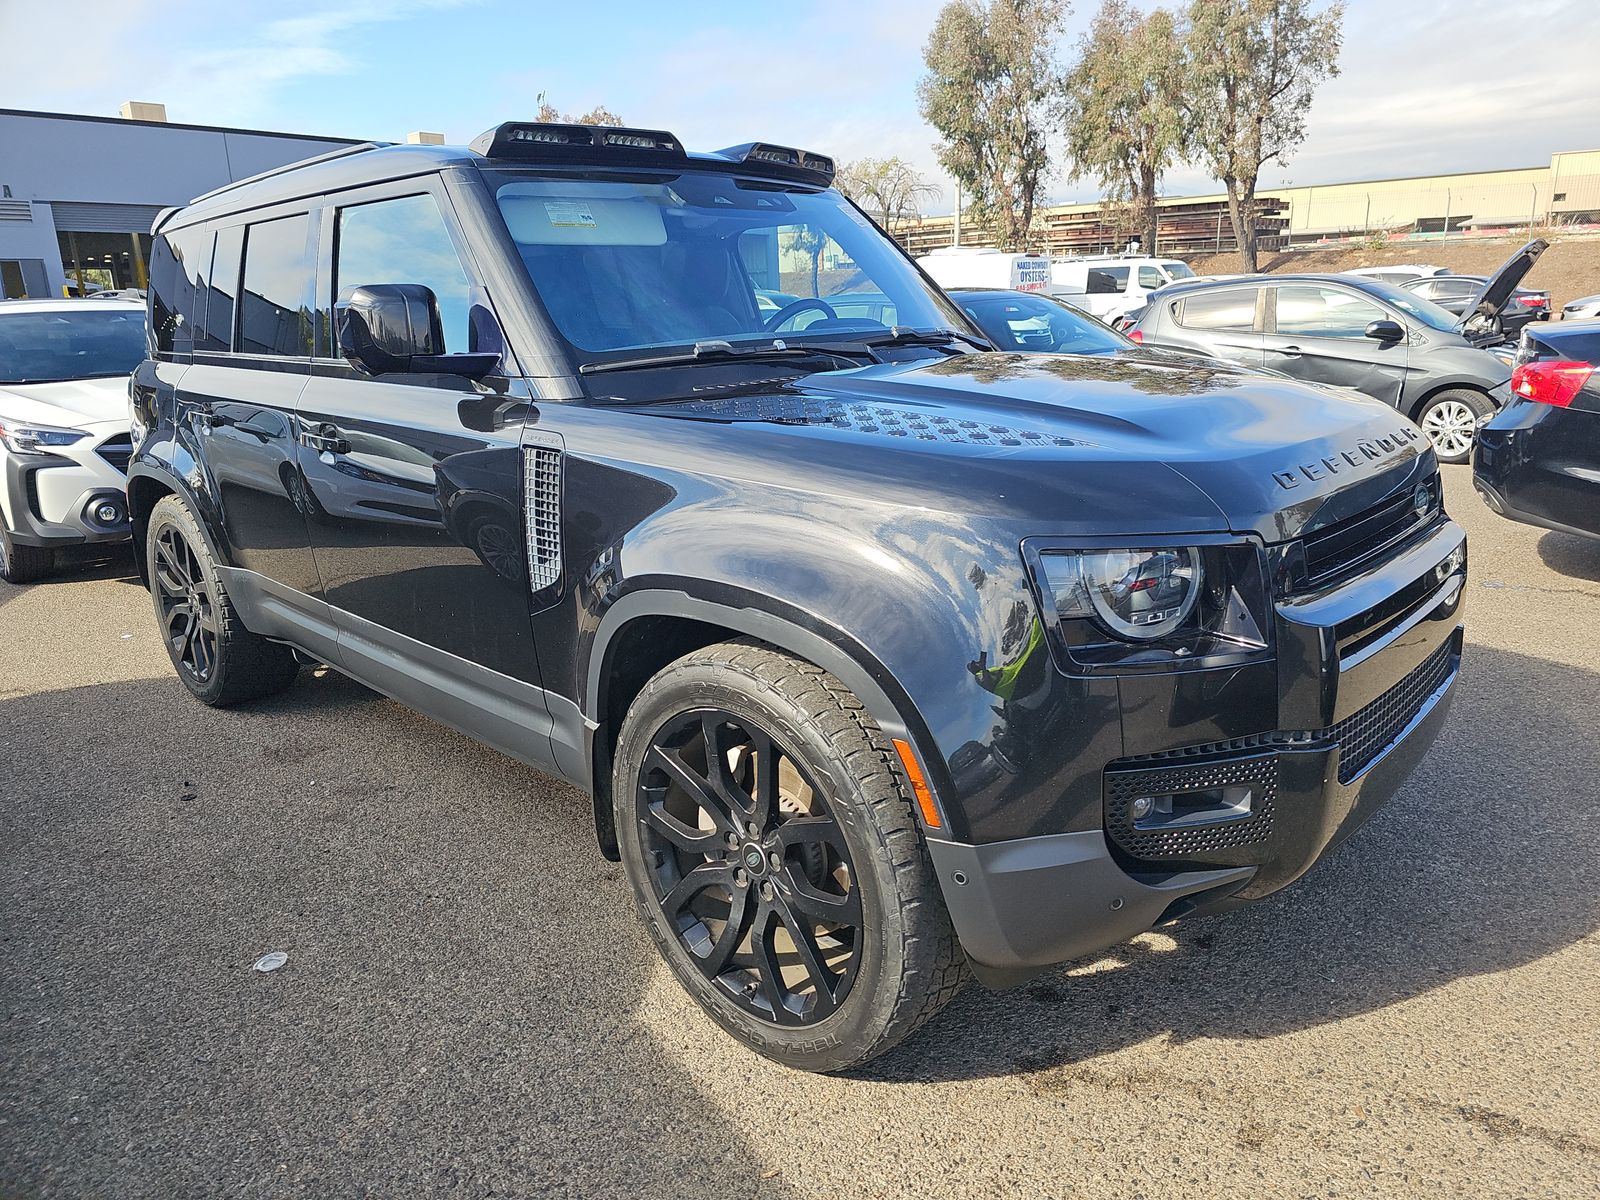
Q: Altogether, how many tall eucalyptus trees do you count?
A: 3